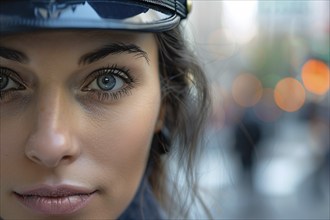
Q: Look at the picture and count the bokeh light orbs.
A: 3